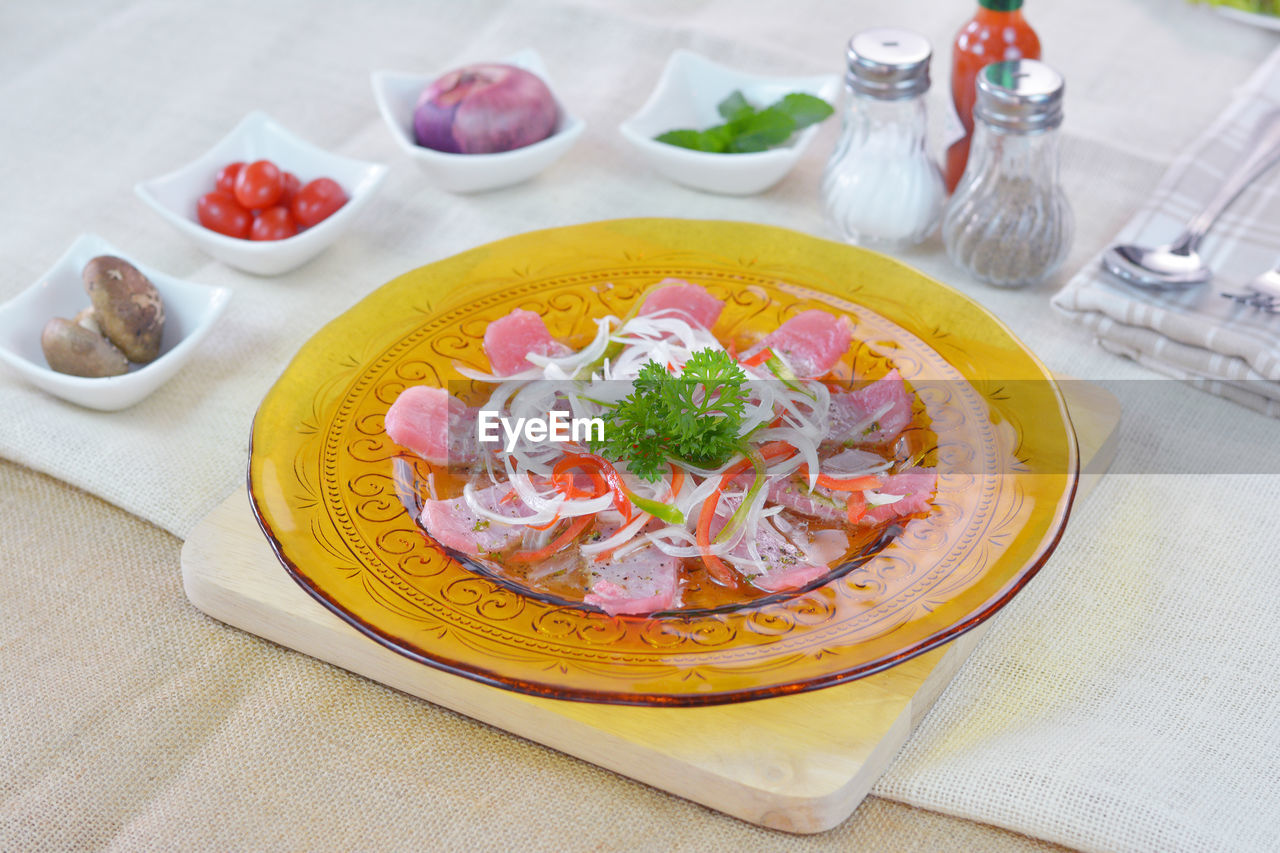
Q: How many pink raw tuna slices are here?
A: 9